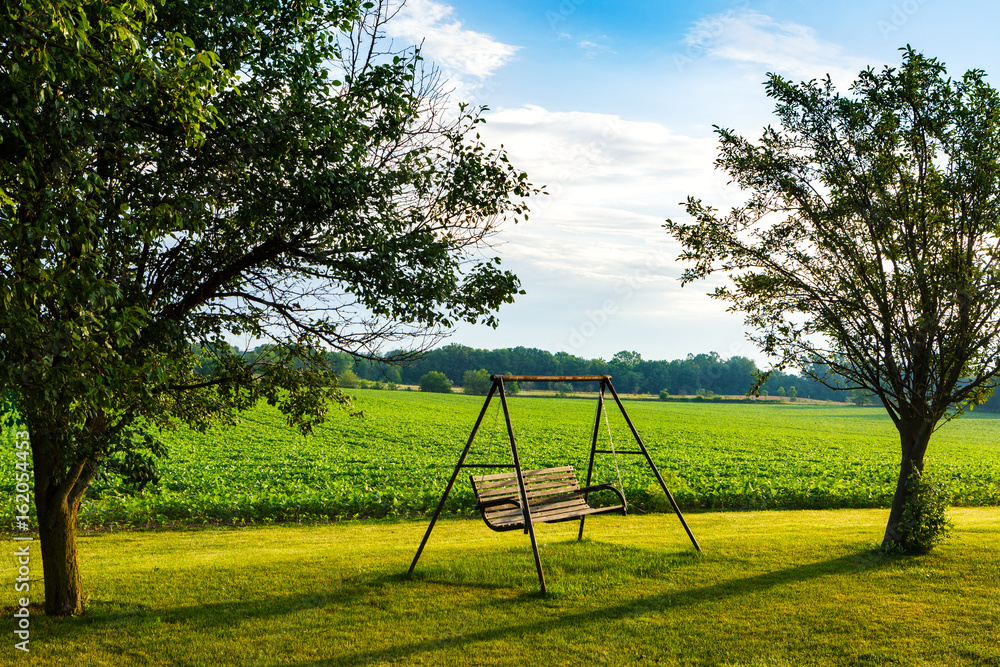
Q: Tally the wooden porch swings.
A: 1